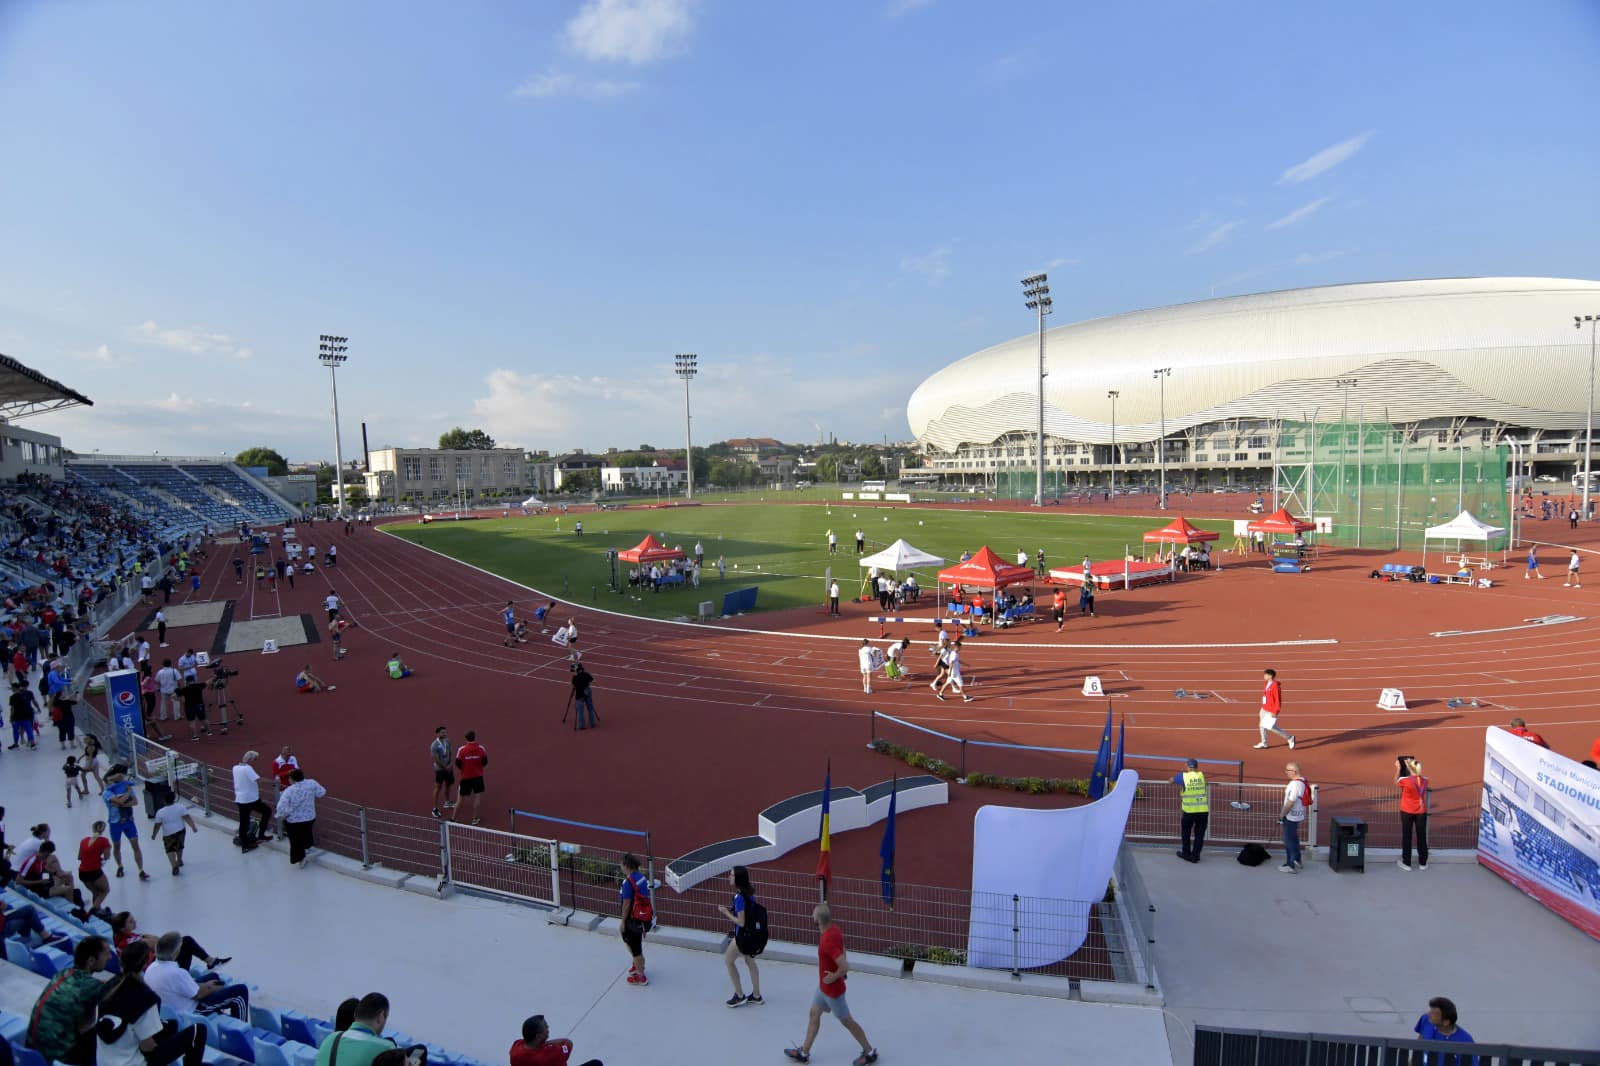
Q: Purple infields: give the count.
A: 0